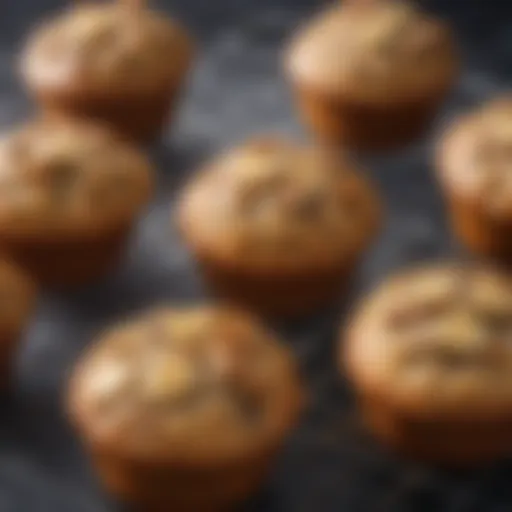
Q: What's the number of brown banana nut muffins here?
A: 8